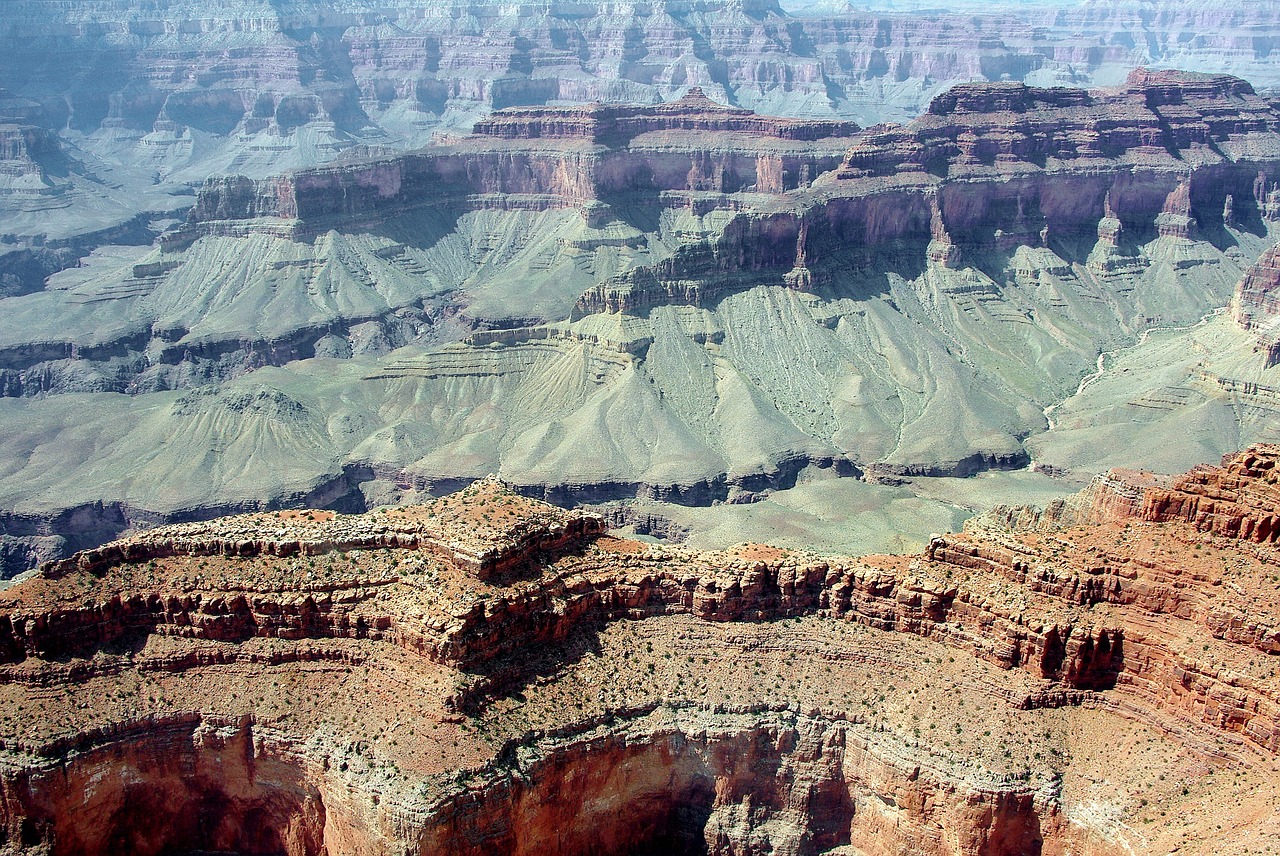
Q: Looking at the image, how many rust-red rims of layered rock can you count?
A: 1